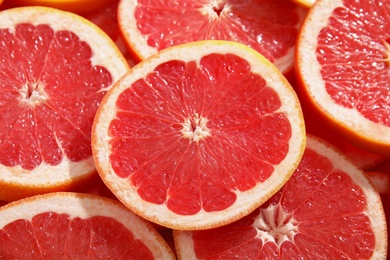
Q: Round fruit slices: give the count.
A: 6